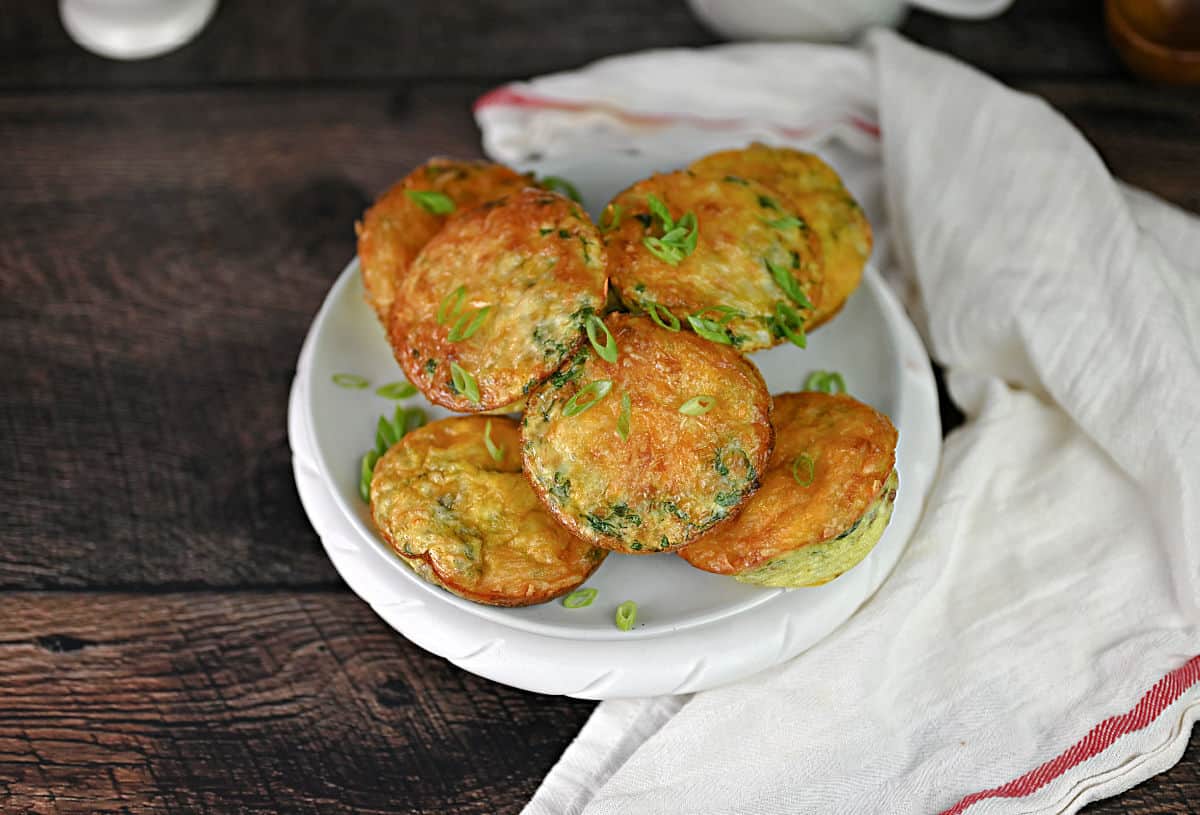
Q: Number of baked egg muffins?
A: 7